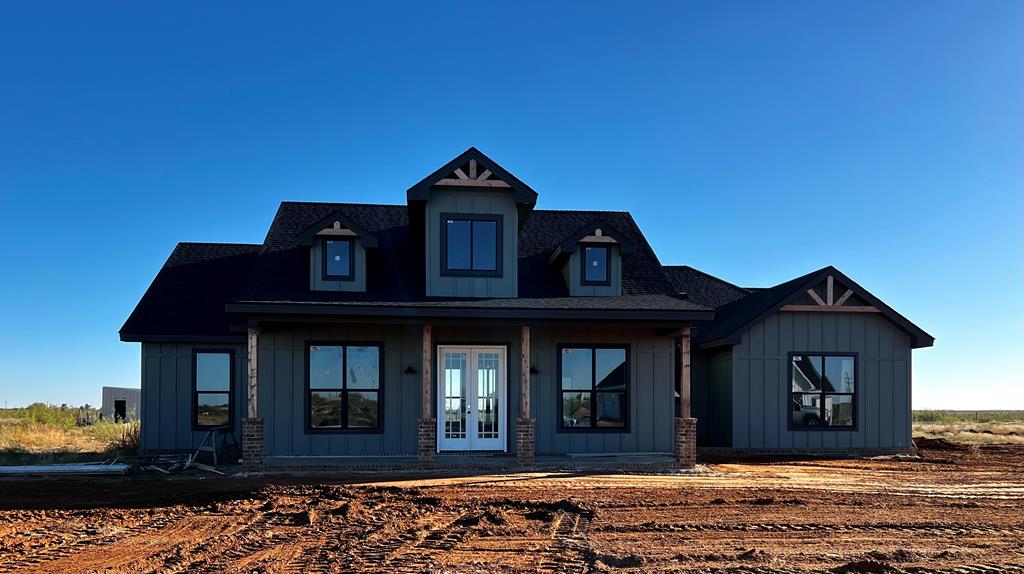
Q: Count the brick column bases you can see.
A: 4